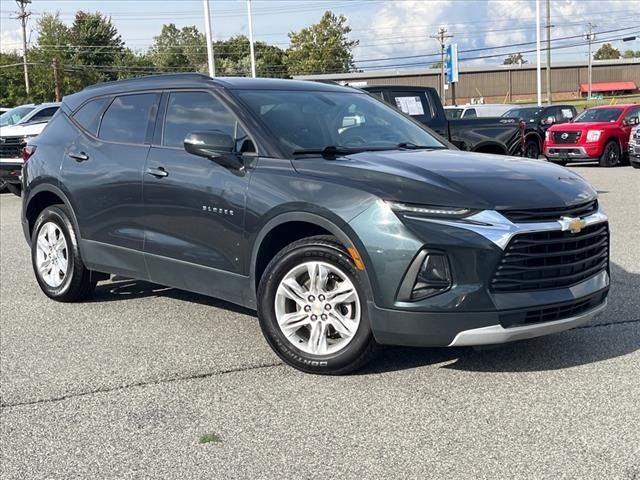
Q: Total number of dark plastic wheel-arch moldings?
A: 2